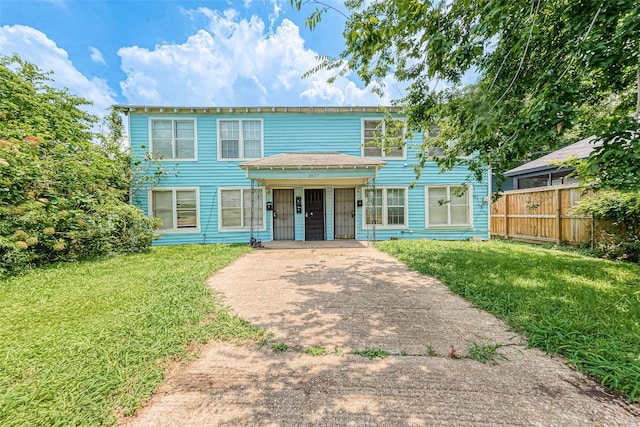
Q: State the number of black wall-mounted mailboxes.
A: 4